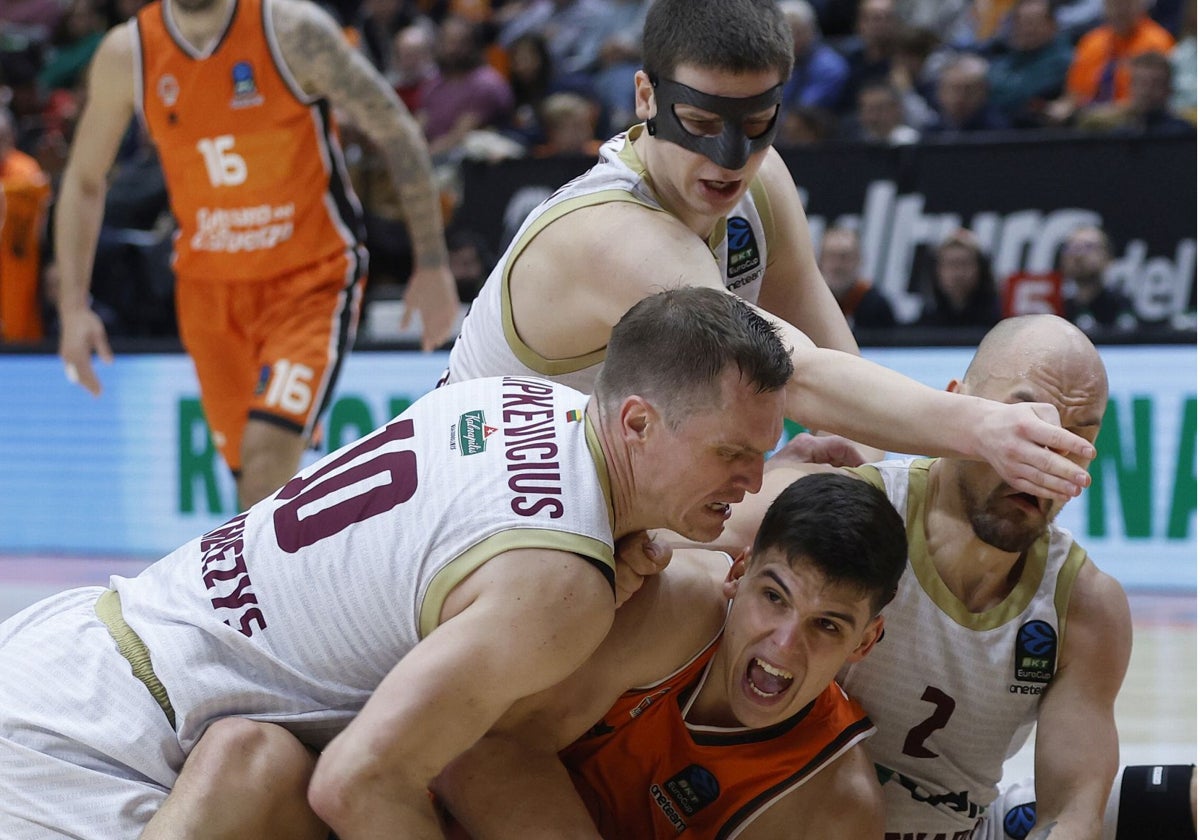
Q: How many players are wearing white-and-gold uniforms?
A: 3